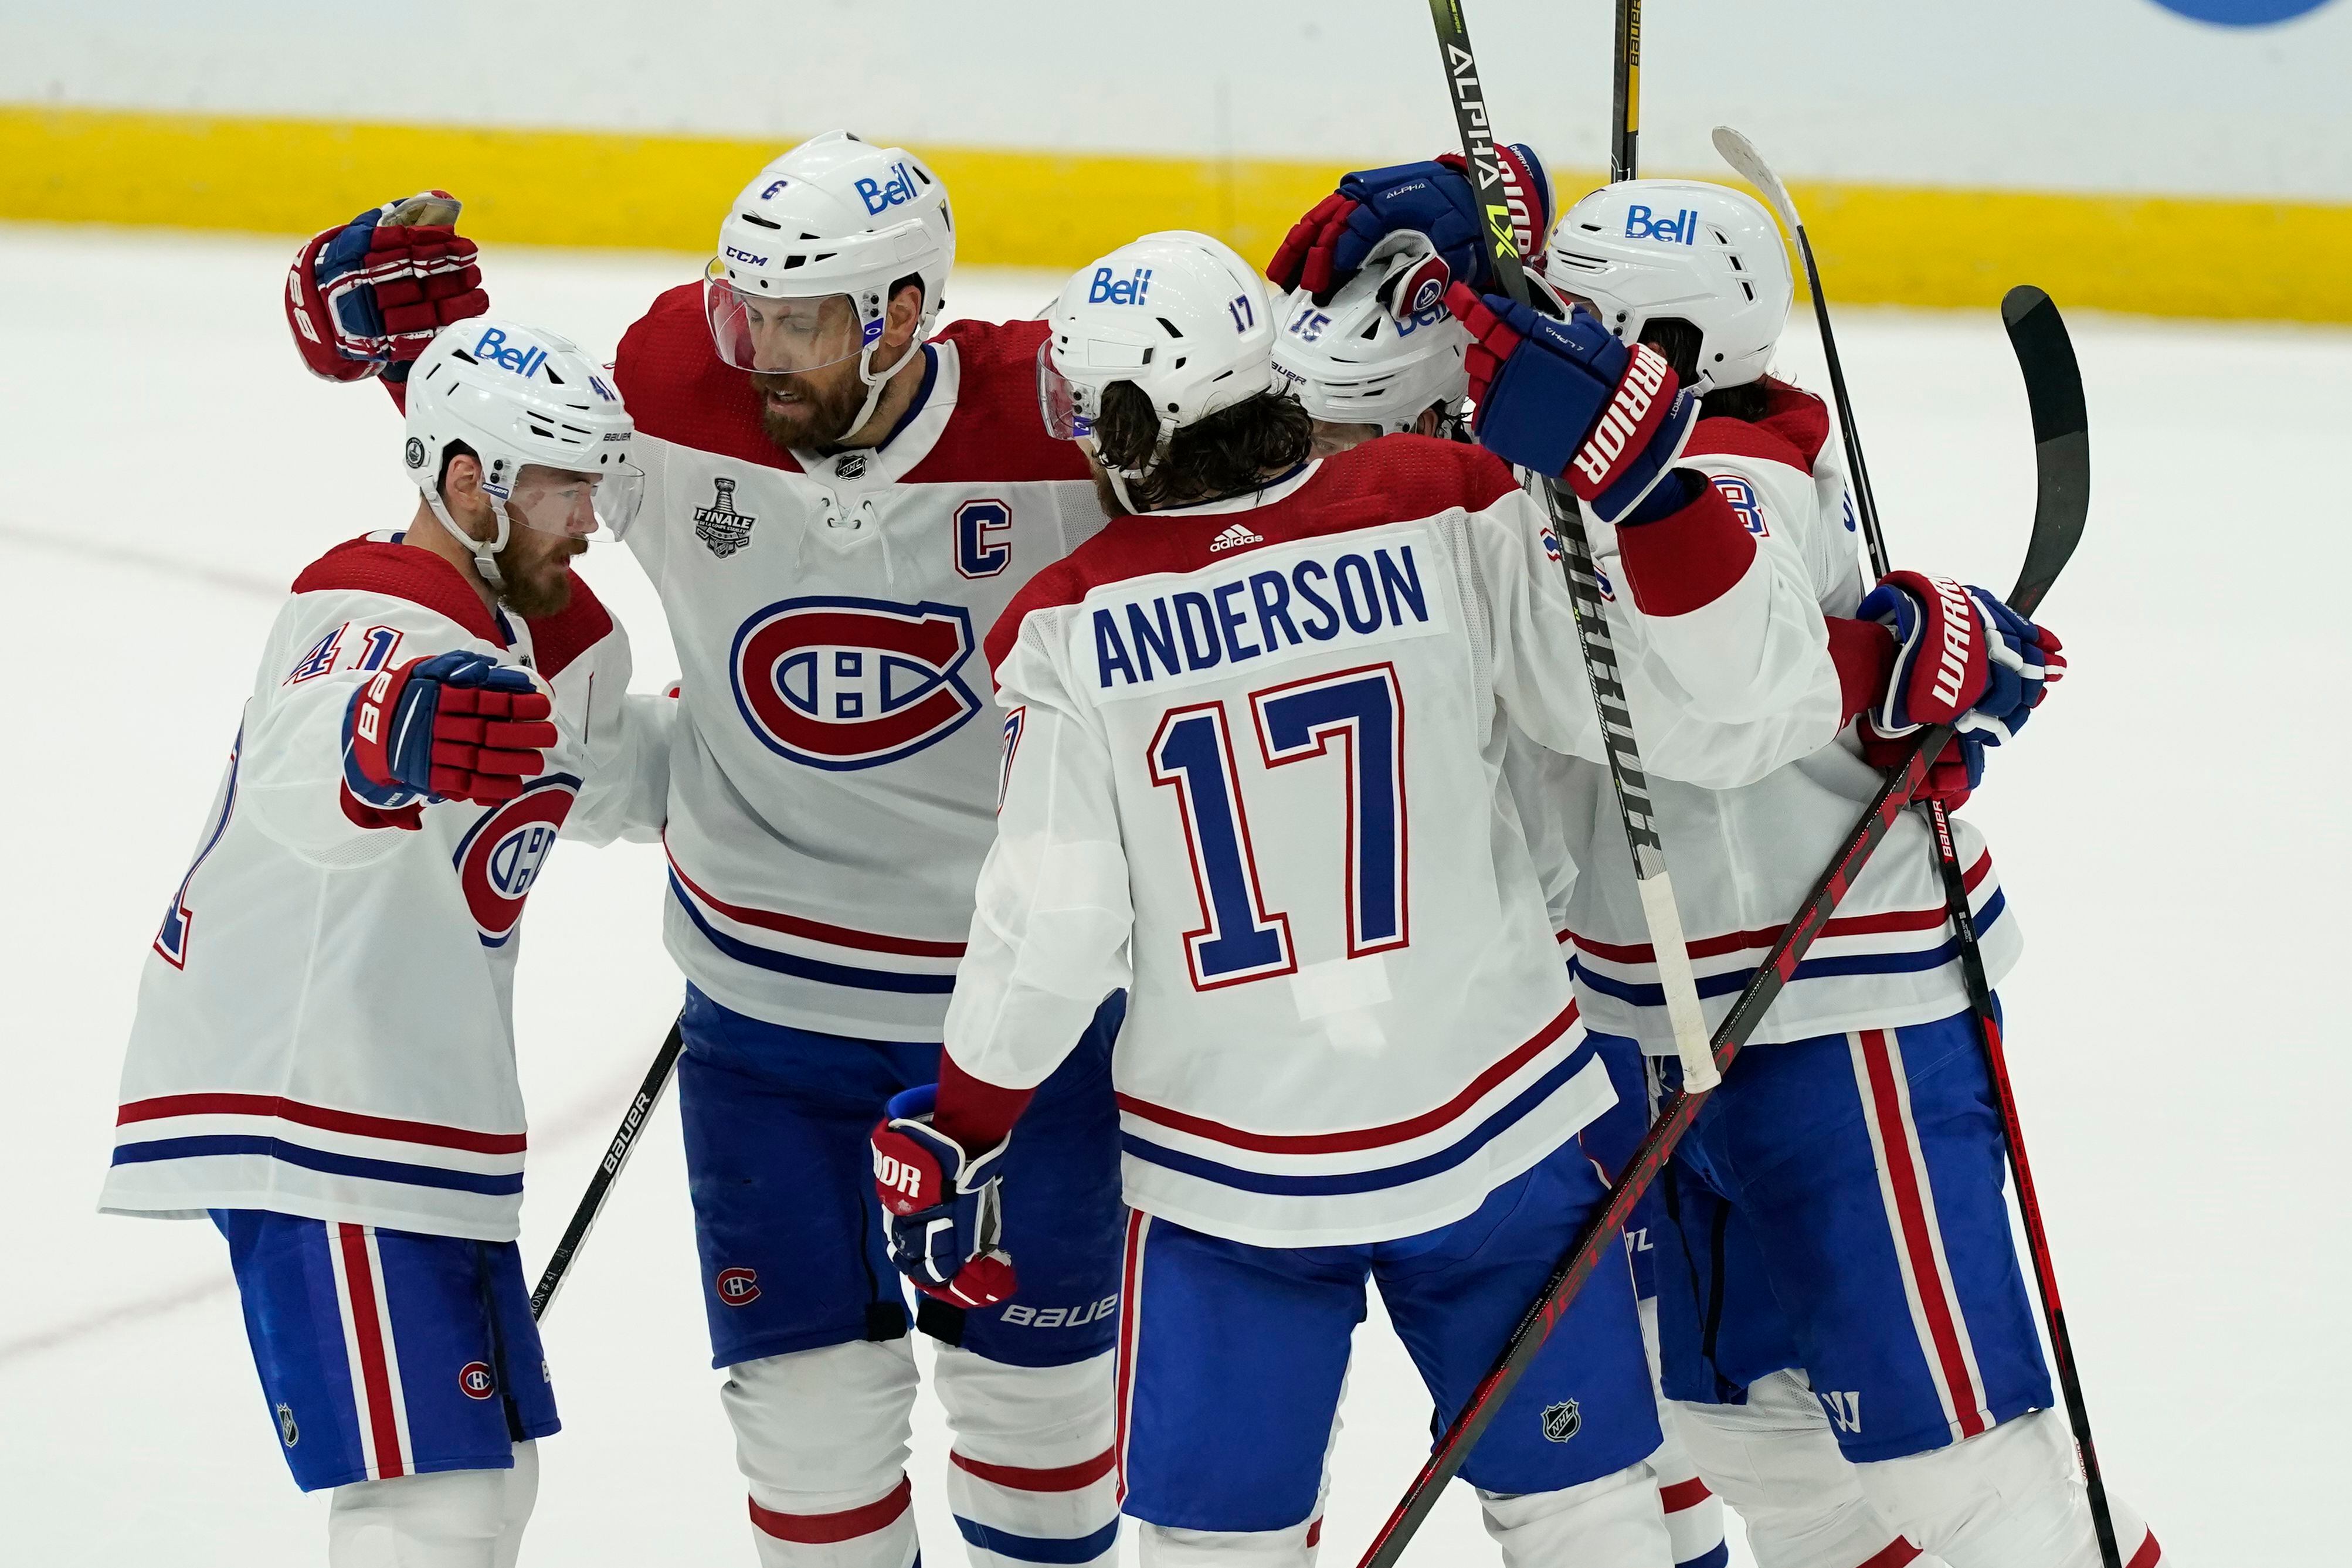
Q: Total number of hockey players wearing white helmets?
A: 5